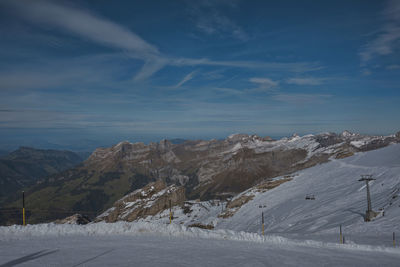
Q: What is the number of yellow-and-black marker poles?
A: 5